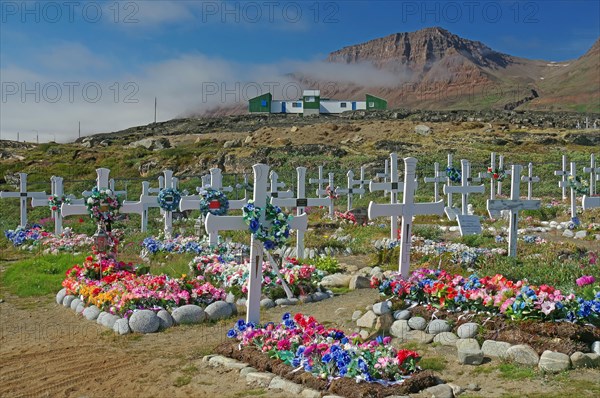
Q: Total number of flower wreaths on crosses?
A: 9